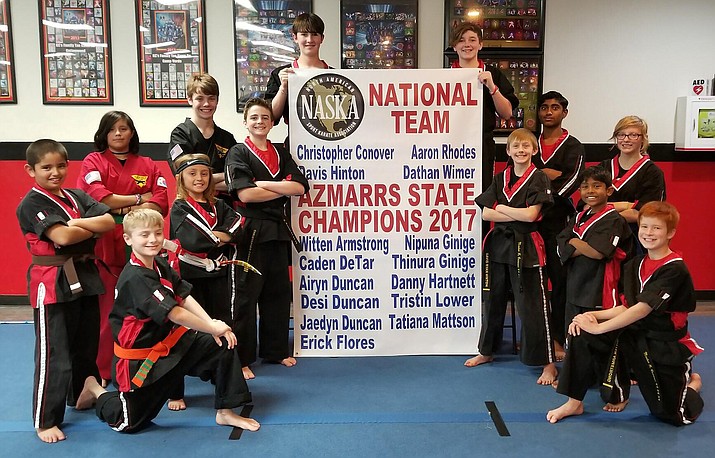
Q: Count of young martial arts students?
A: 13